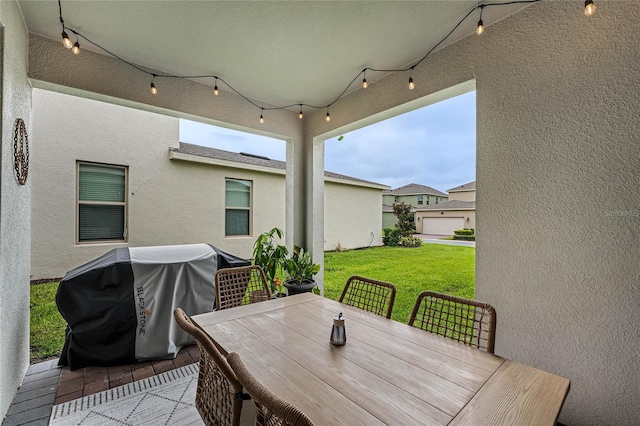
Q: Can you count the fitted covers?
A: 1